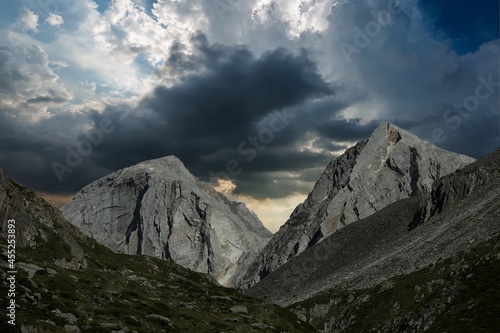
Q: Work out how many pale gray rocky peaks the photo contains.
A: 2